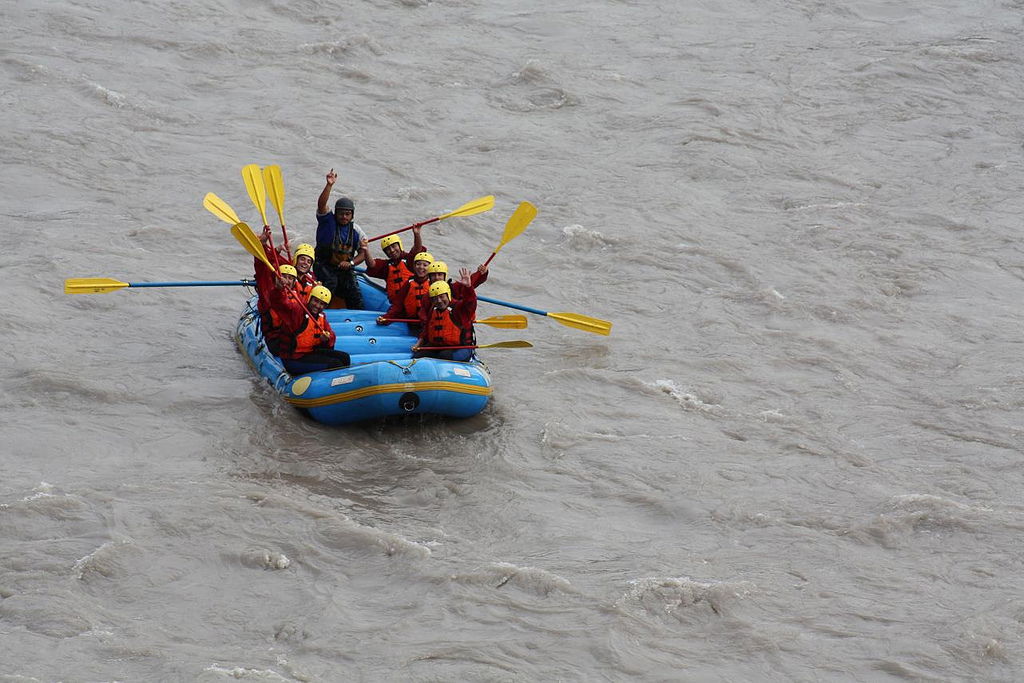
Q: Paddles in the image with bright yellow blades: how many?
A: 10